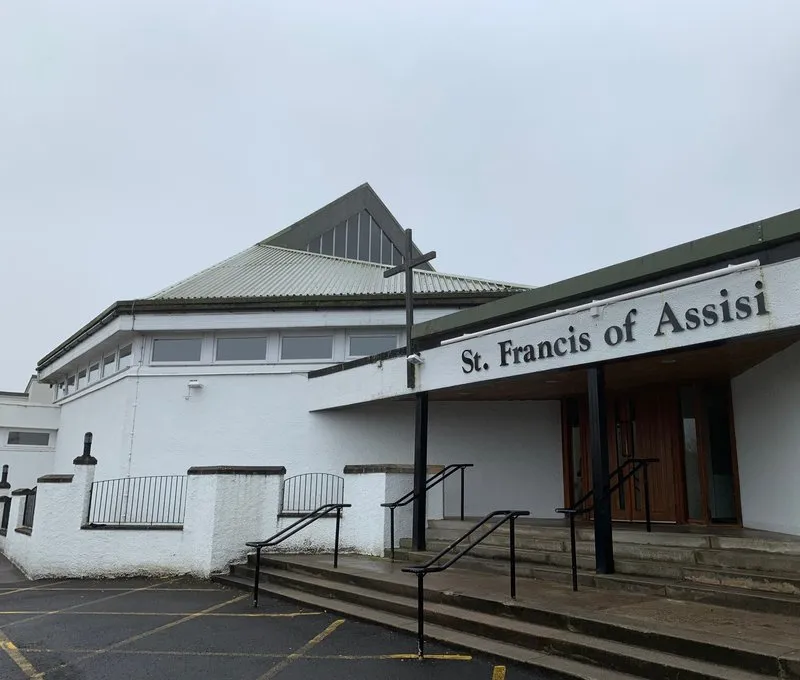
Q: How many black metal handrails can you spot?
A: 4